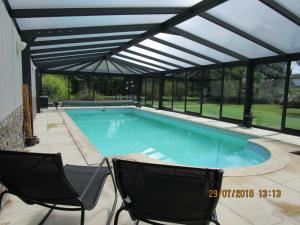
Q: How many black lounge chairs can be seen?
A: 2